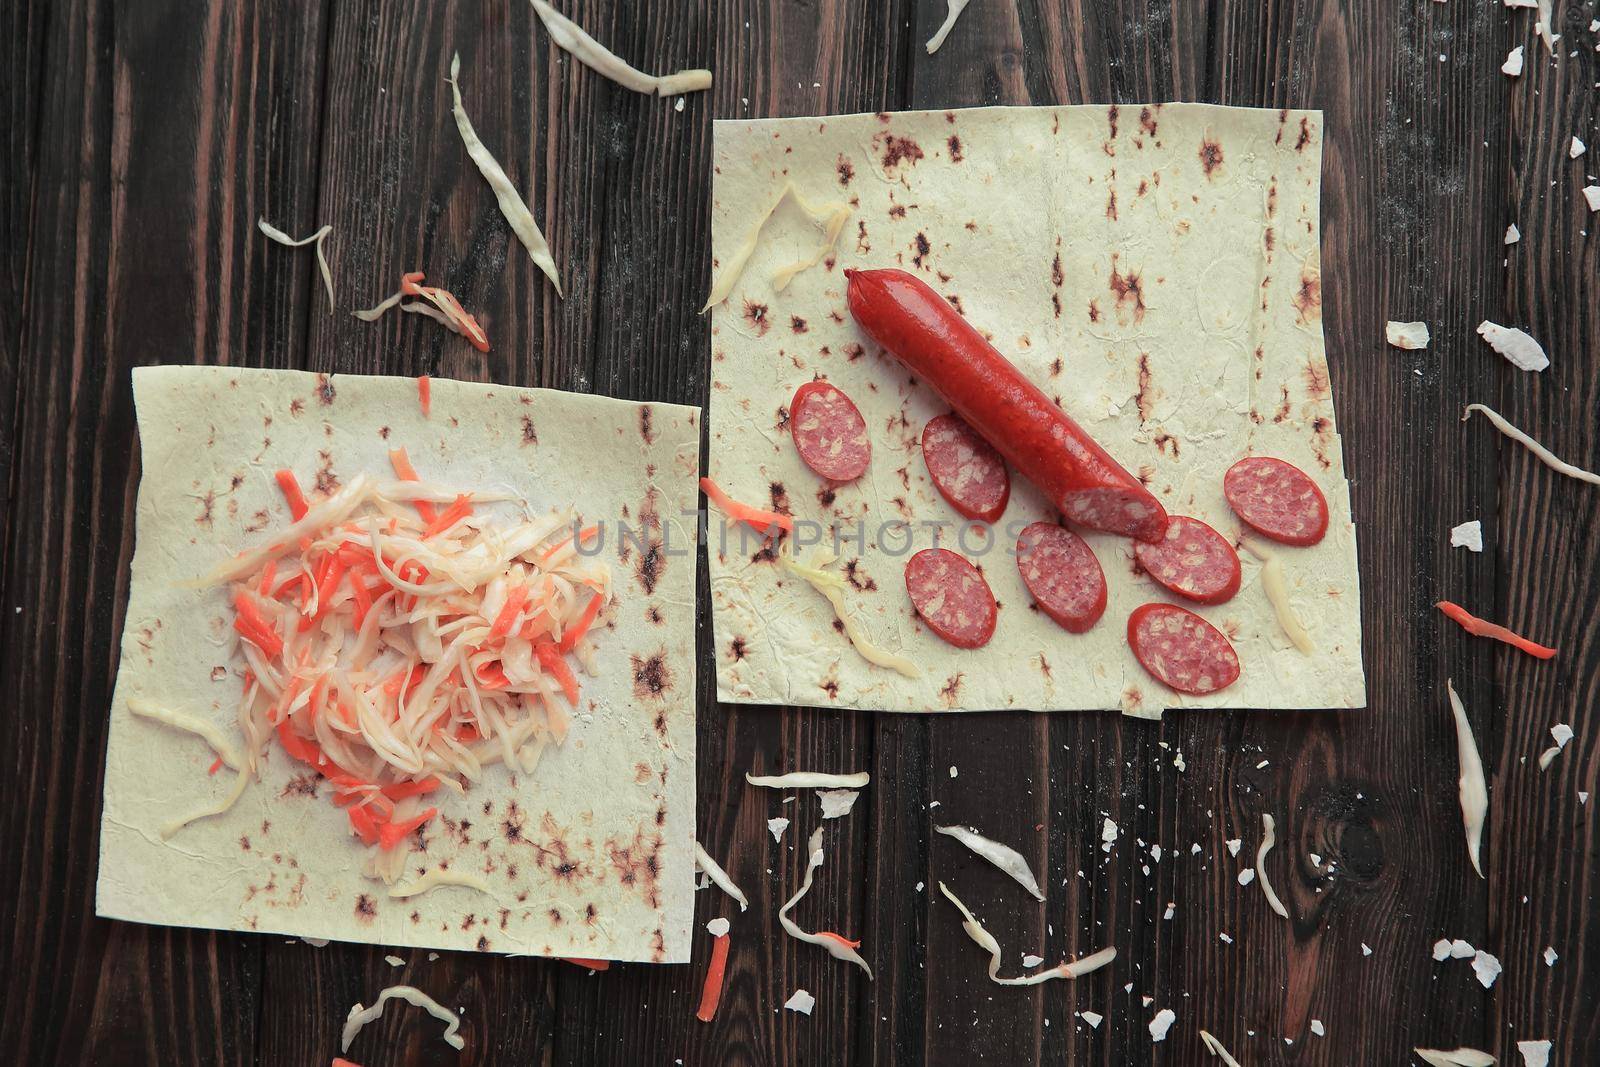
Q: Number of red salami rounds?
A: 7